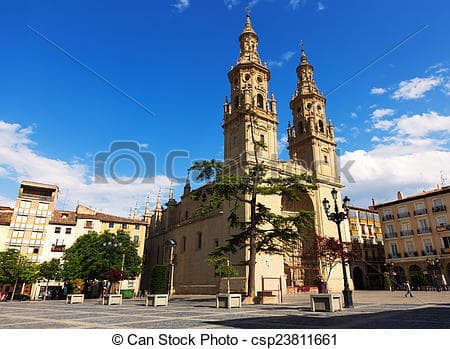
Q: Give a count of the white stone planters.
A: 5